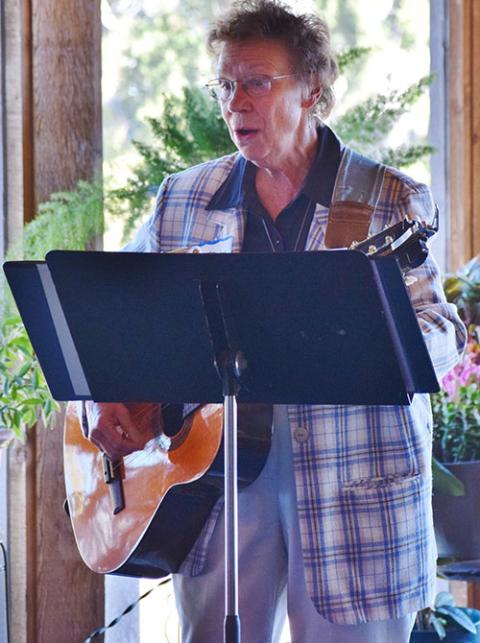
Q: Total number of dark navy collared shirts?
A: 1